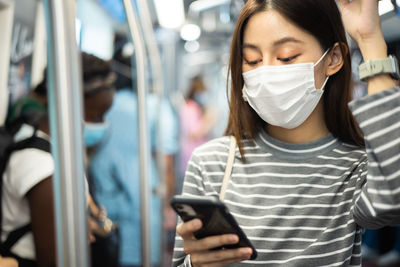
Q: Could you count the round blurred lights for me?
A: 2